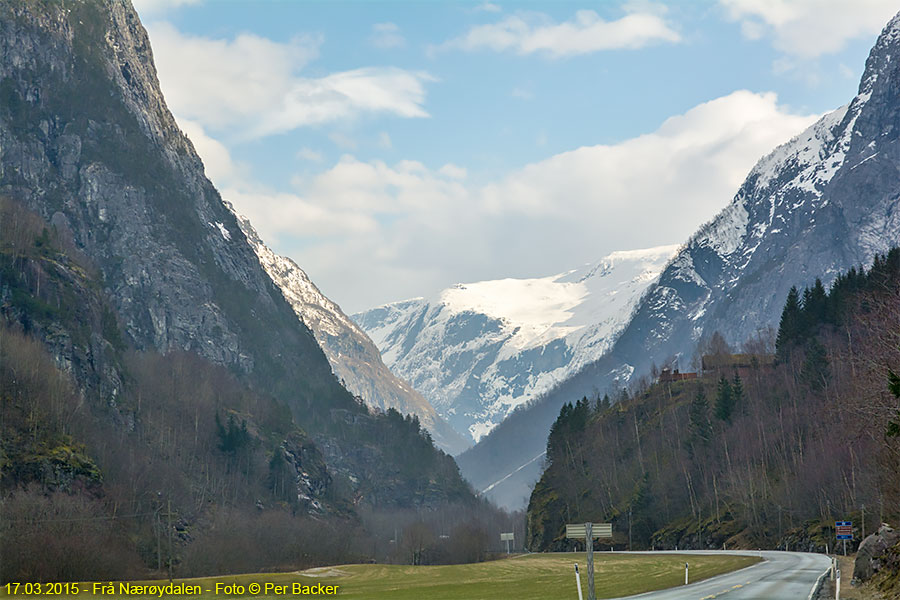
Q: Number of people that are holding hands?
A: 0